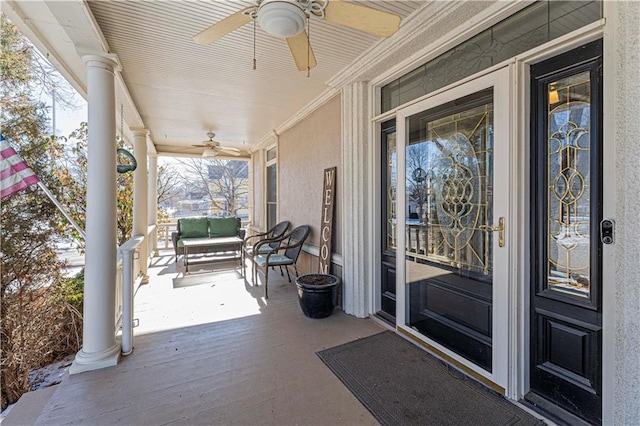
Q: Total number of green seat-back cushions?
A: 2